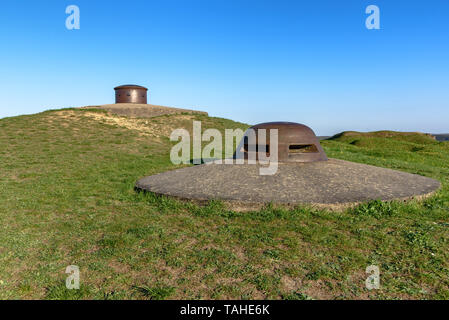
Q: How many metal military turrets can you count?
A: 2